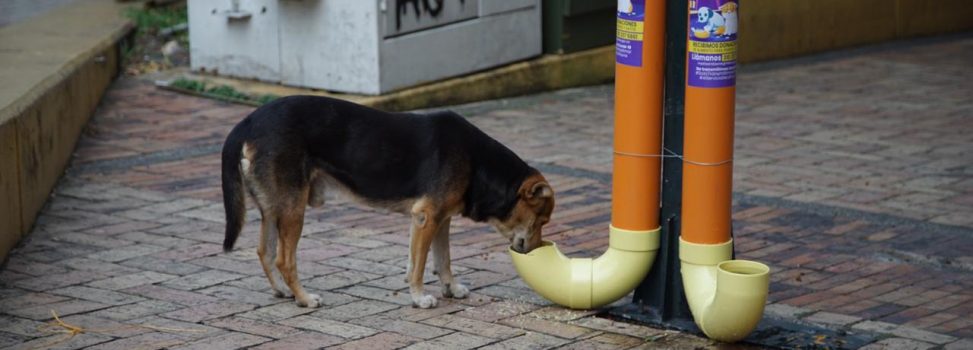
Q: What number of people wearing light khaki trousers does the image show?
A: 0